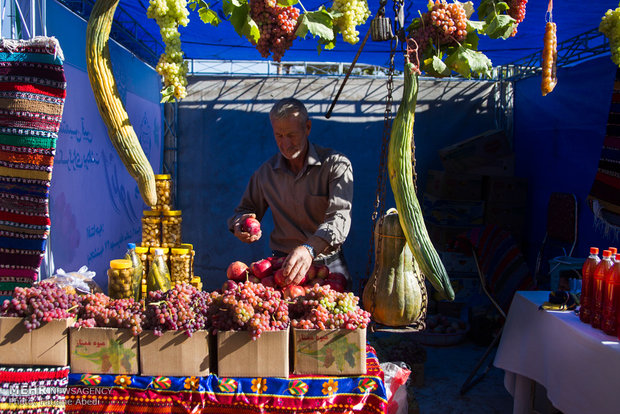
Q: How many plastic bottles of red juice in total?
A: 4